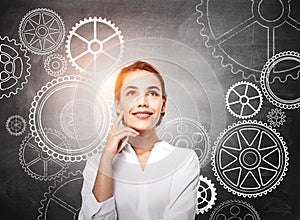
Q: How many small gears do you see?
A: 3